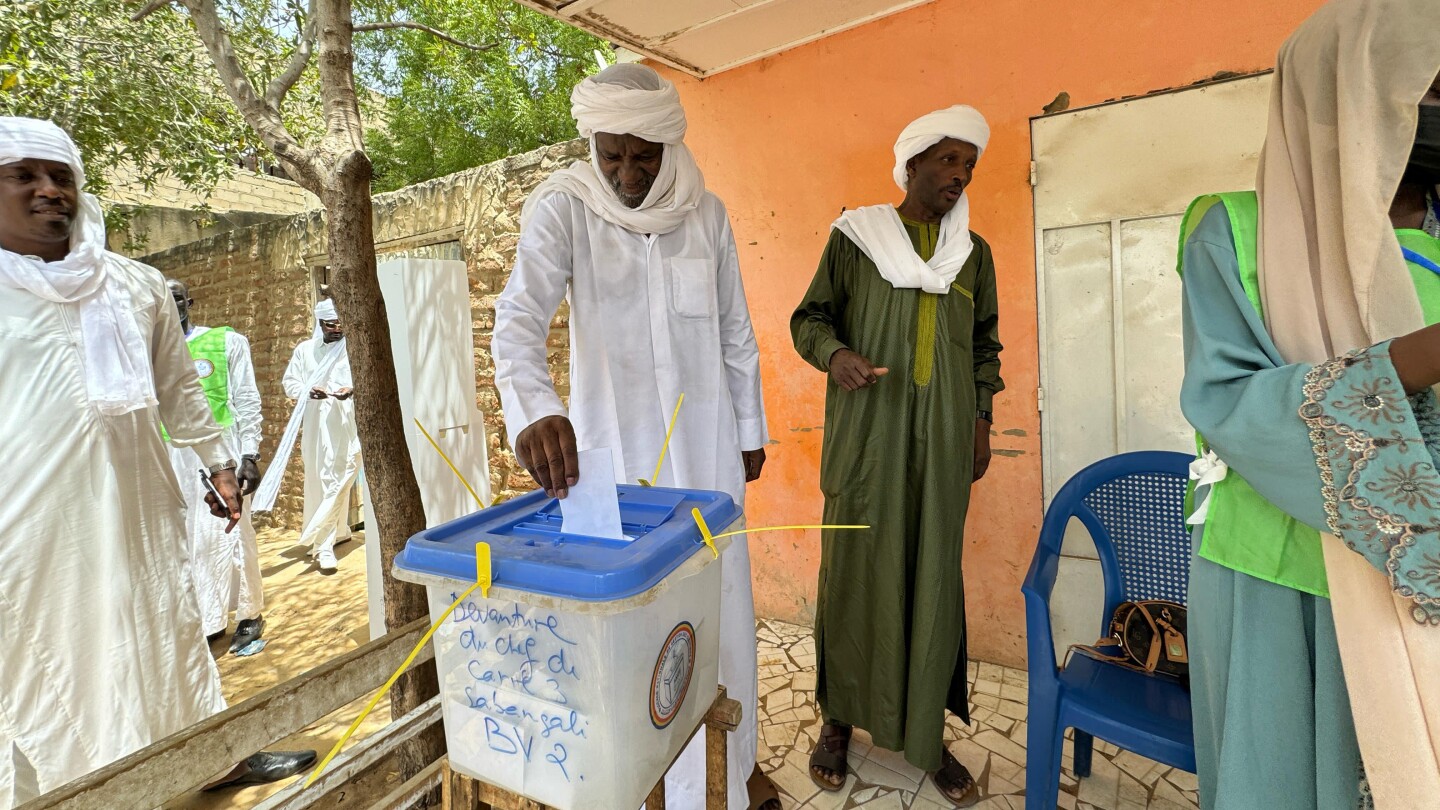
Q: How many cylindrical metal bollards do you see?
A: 0